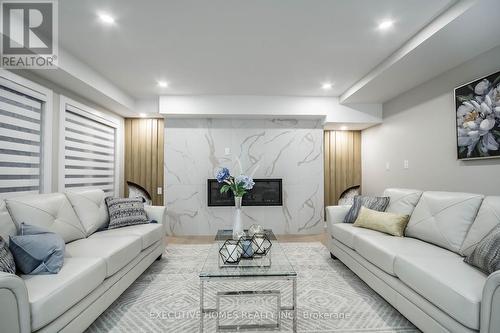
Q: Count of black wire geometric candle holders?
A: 3